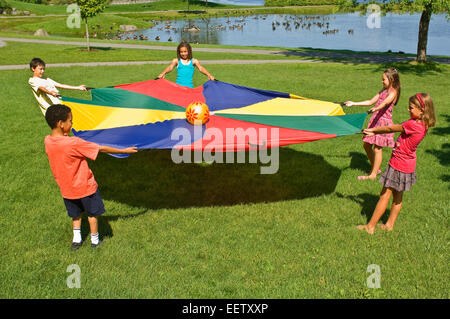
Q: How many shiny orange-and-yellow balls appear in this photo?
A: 1